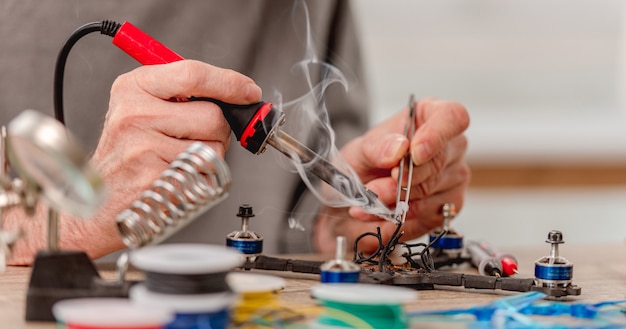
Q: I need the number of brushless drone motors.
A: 4